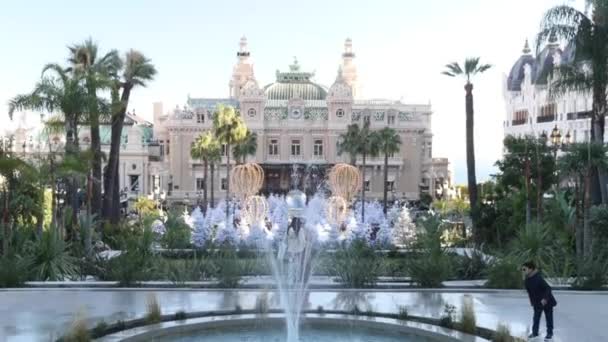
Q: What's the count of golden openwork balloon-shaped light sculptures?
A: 4